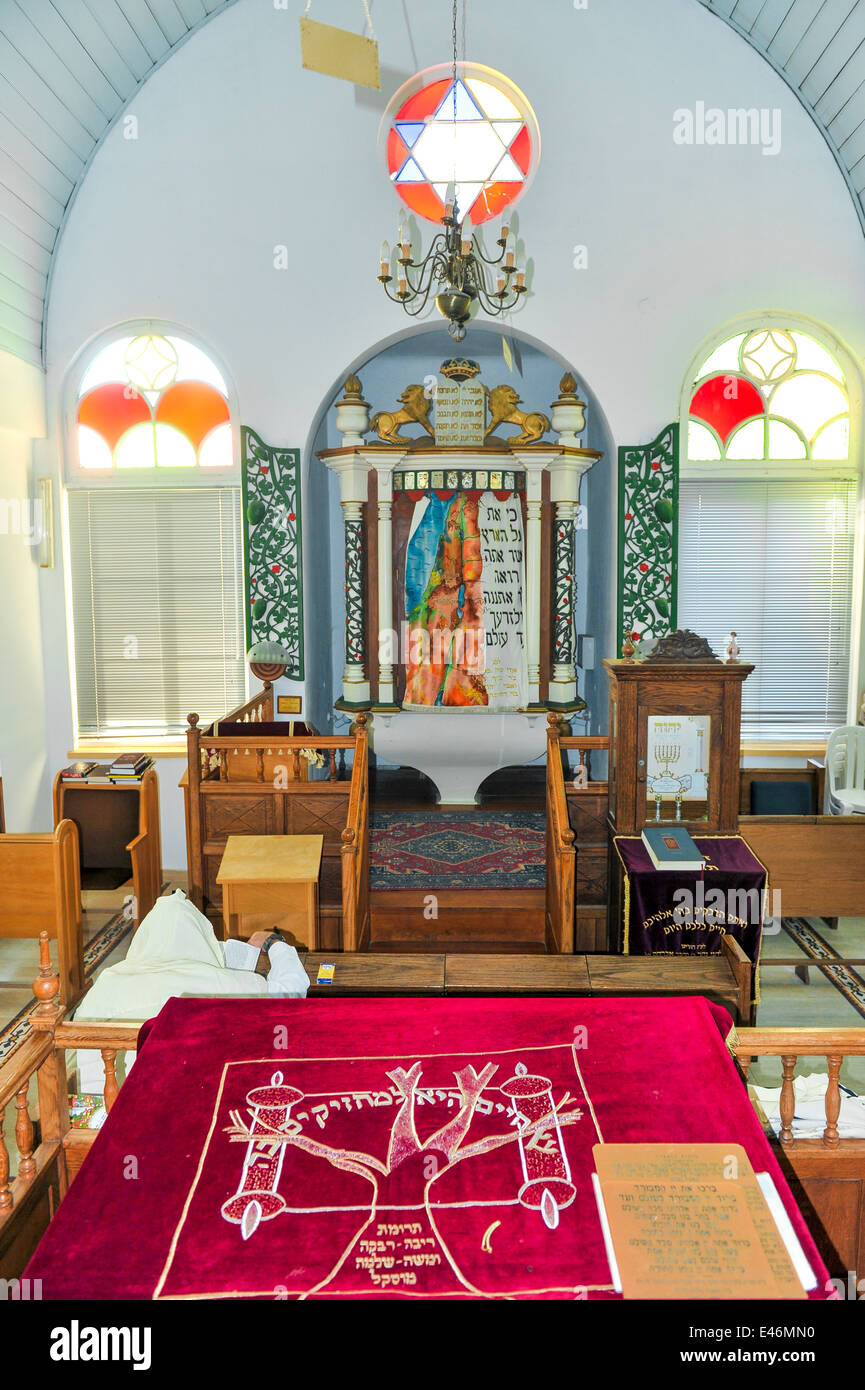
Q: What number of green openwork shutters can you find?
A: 2